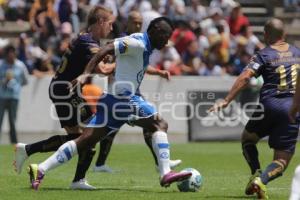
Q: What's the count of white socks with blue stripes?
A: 2